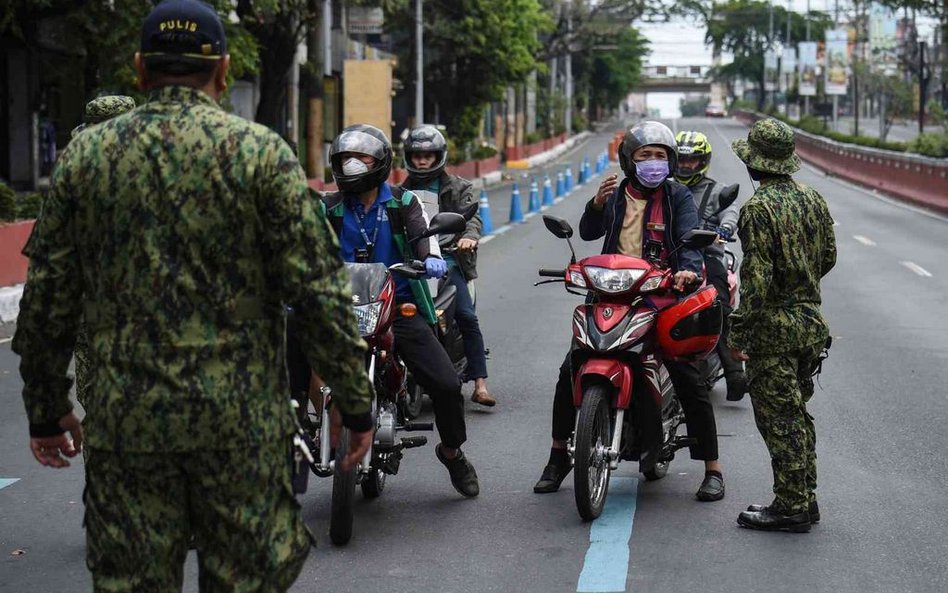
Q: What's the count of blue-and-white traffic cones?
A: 11